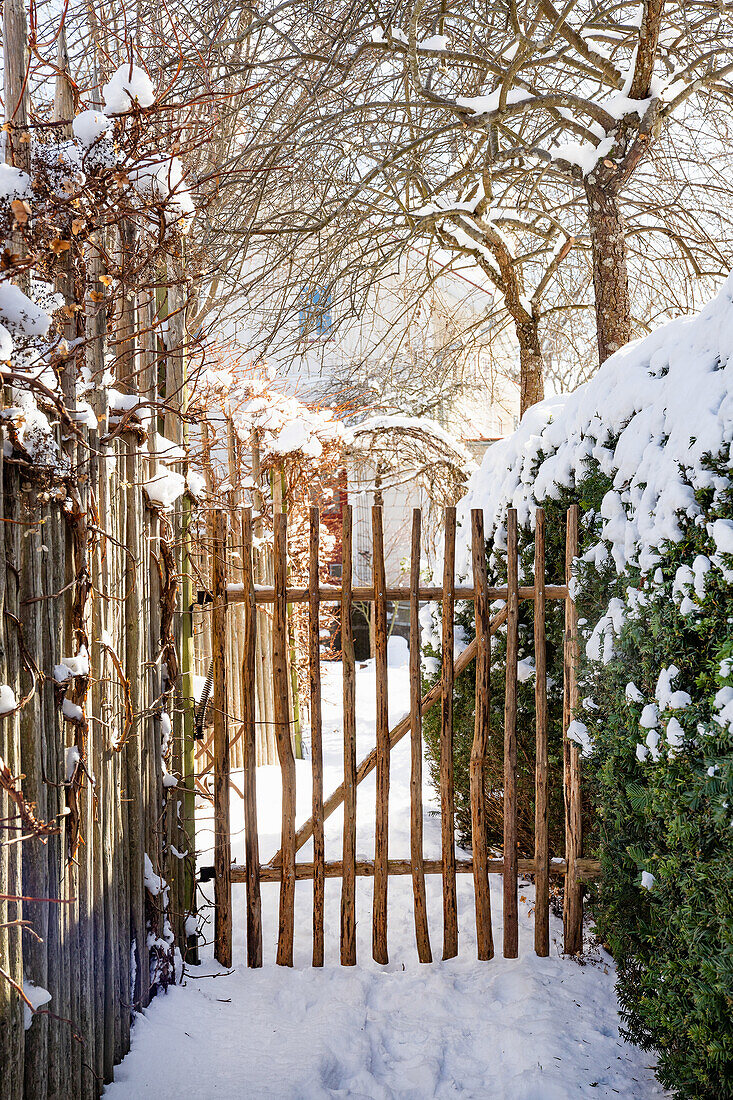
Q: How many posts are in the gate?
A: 12